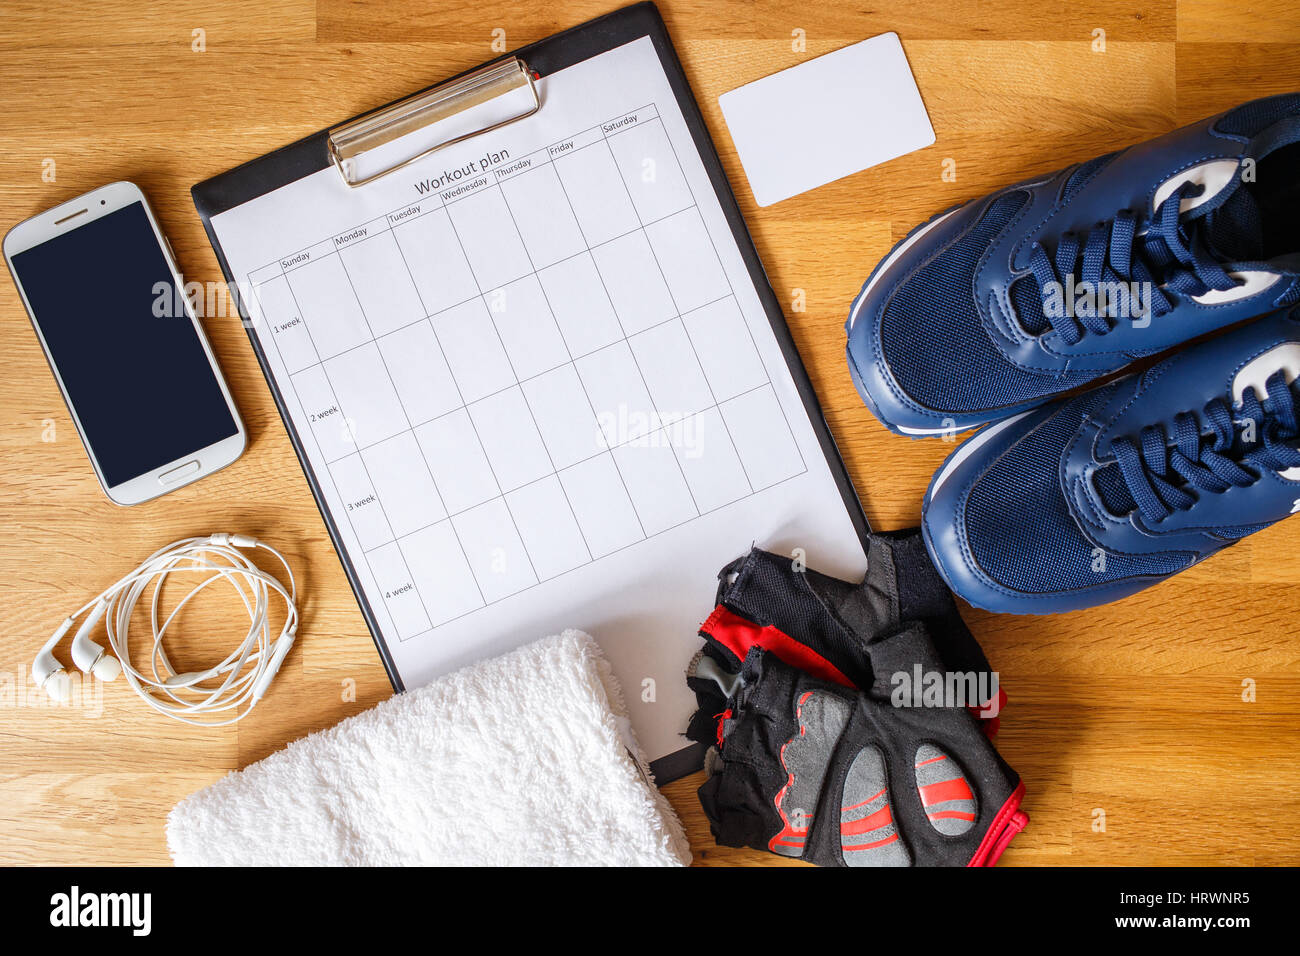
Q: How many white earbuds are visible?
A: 2